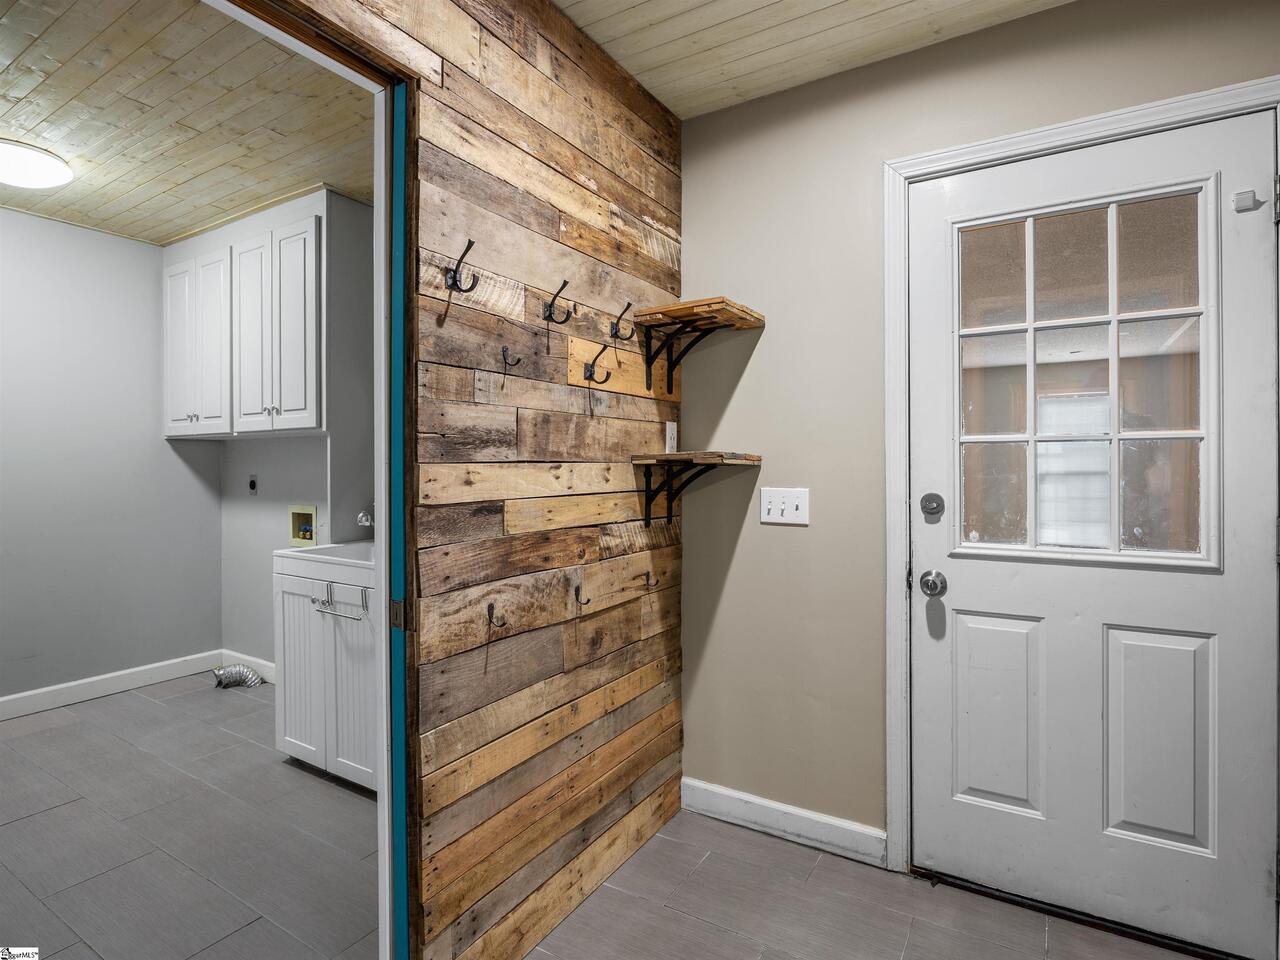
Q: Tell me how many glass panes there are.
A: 9